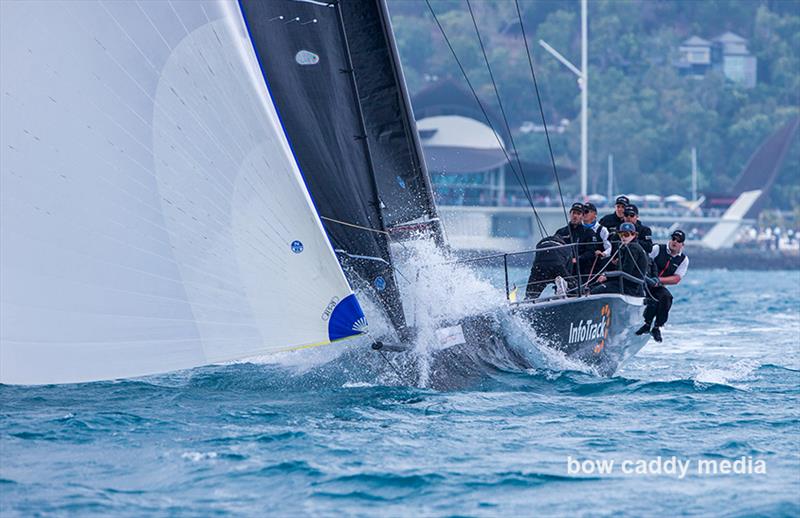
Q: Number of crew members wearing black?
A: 7